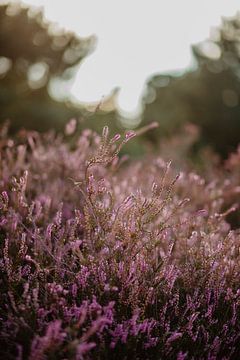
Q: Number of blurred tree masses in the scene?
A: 2